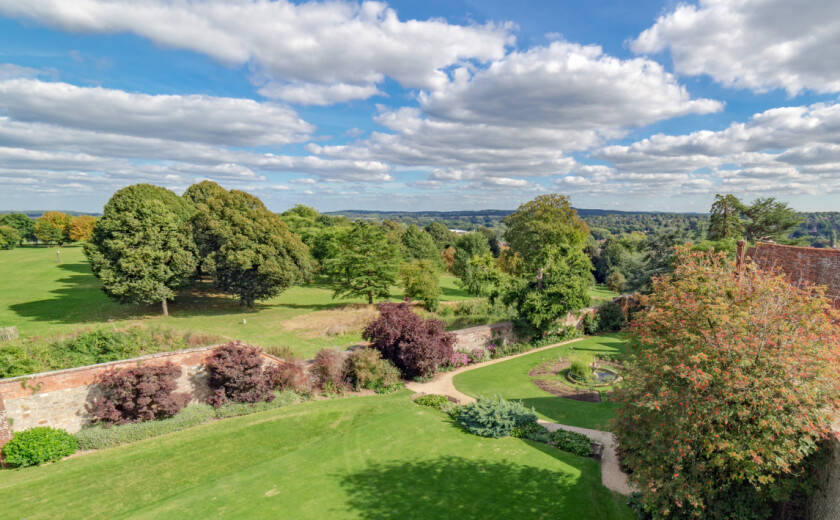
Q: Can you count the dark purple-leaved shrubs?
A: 3